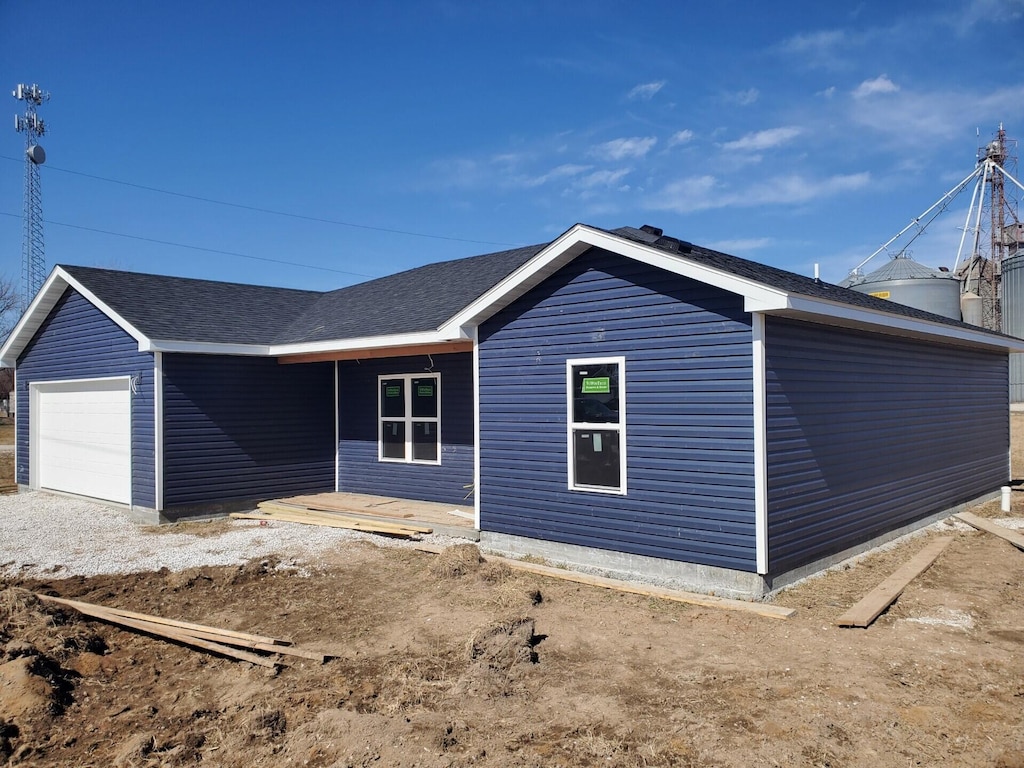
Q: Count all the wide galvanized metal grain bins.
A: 2